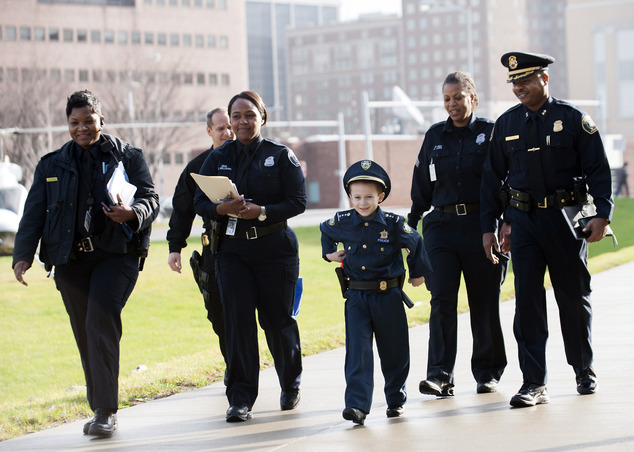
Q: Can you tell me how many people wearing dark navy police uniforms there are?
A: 6